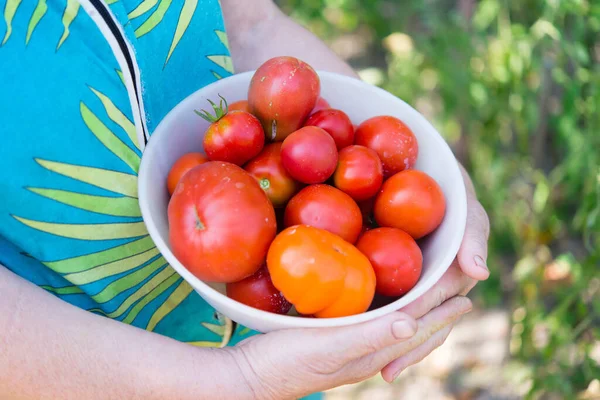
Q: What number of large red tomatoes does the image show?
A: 1